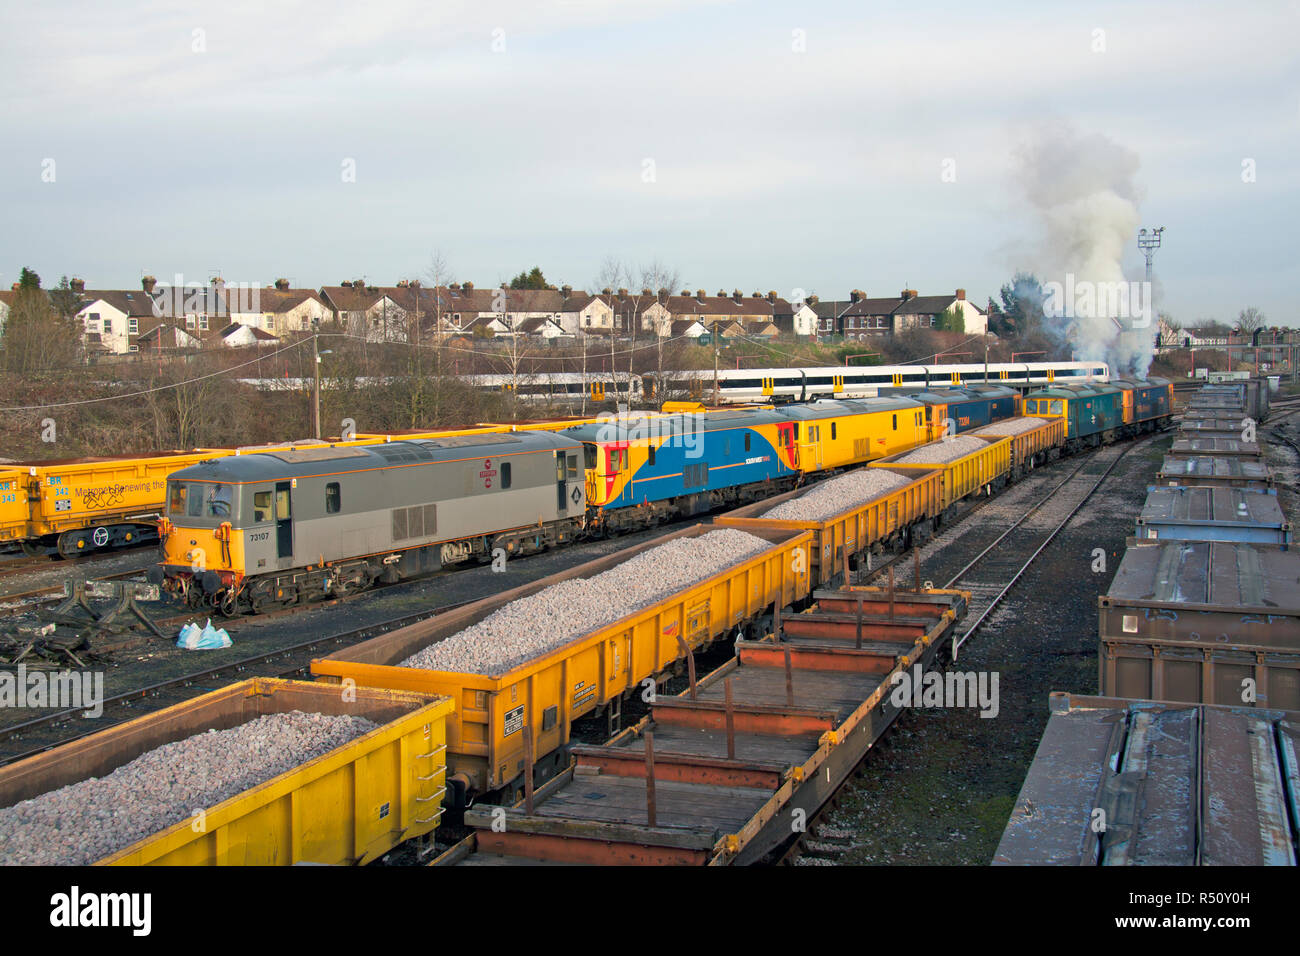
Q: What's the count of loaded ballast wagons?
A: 5